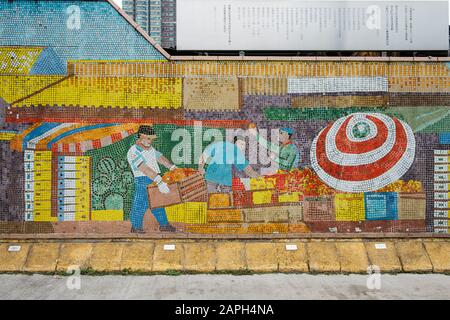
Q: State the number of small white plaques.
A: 4